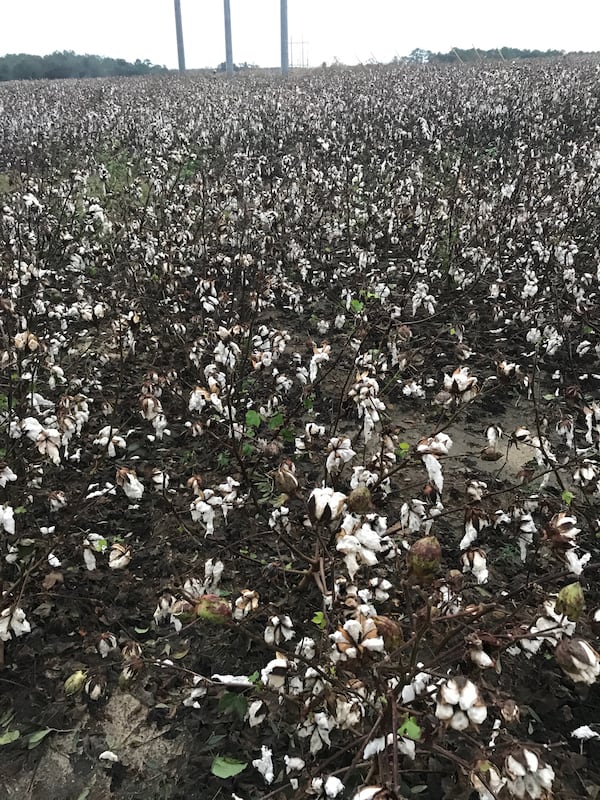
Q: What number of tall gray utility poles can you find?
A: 3